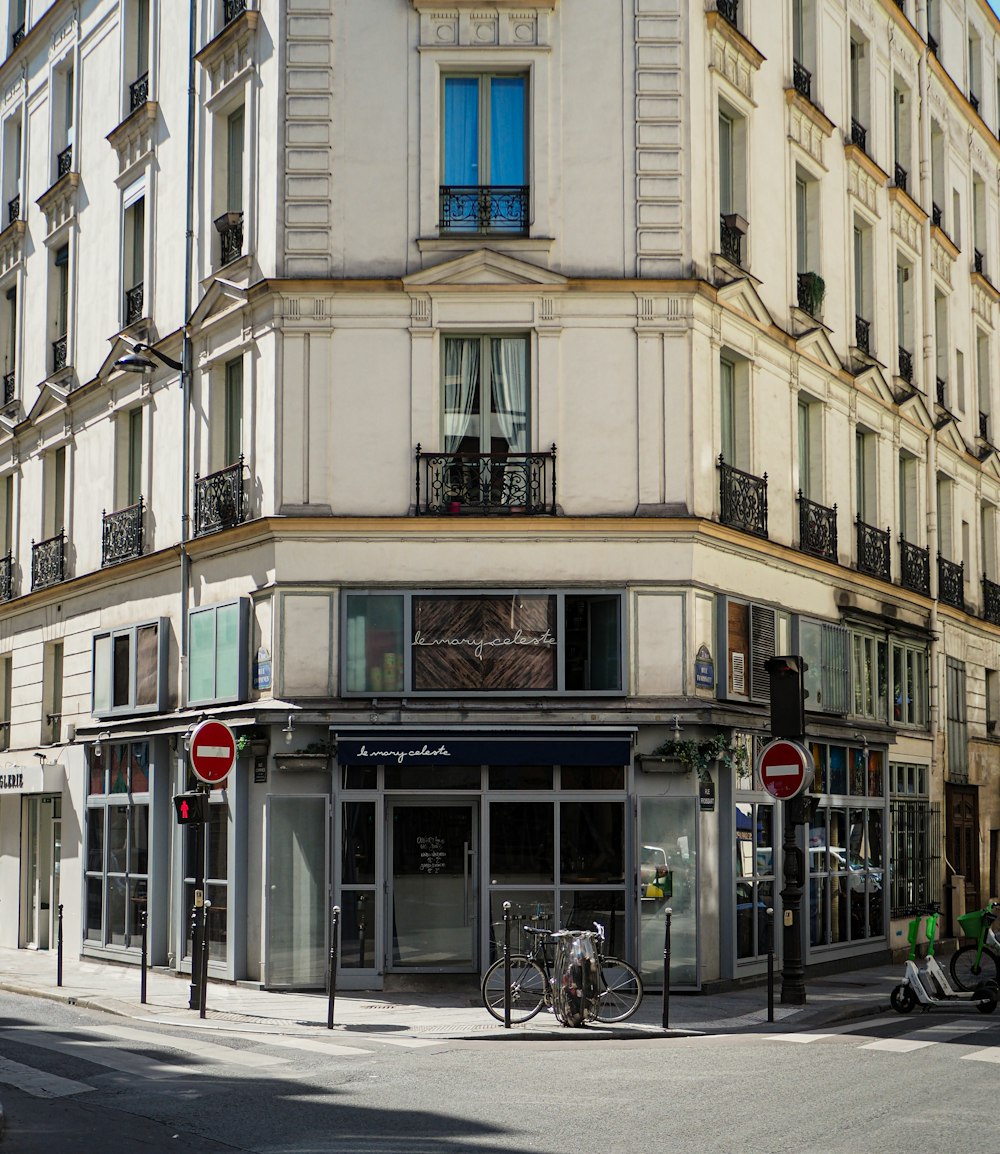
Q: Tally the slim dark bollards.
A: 7